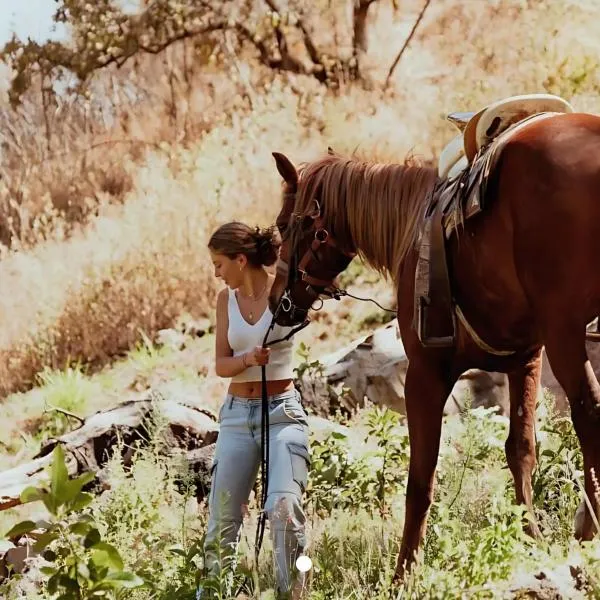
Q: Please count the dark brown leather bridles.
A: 1